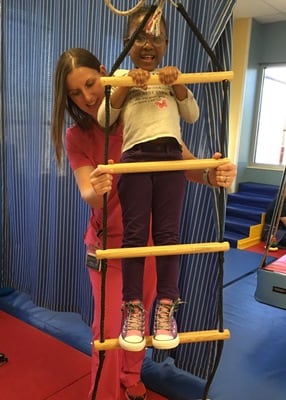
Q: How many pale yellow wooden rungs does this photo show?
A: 4